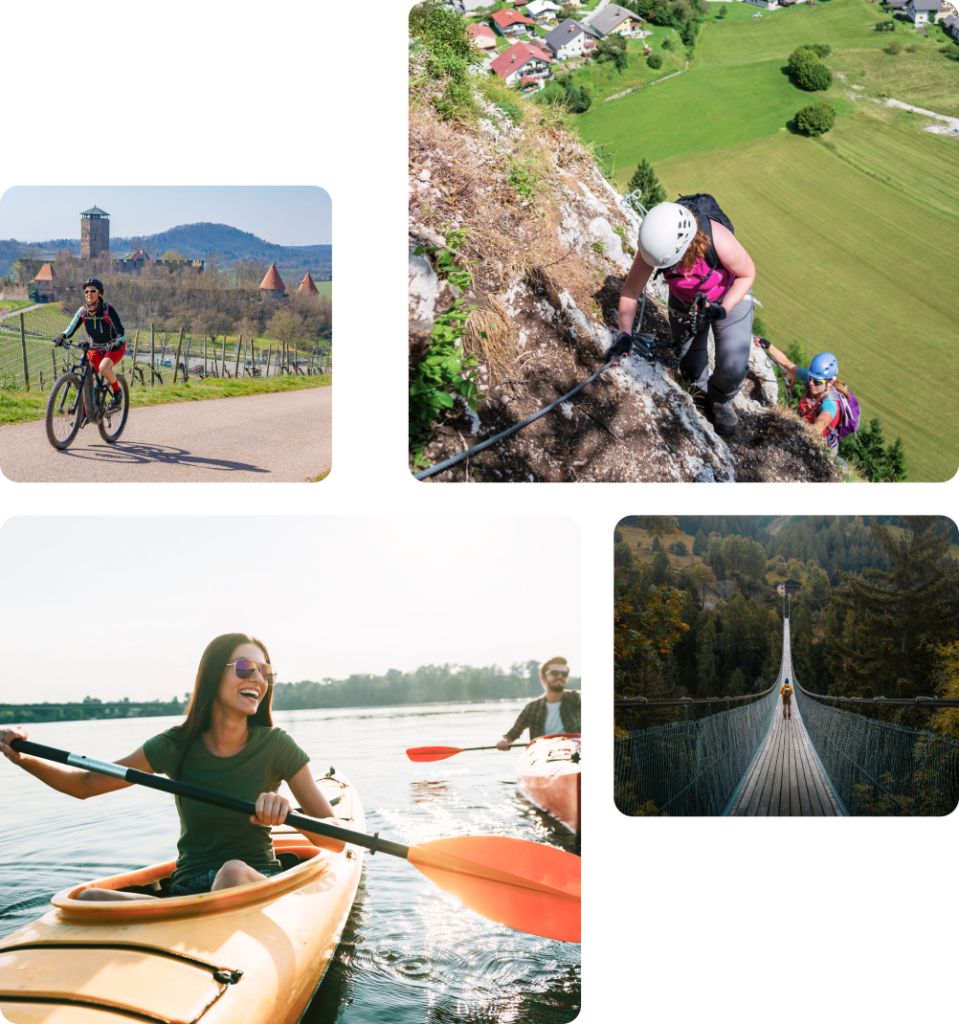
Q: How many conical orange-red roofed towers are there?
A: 2